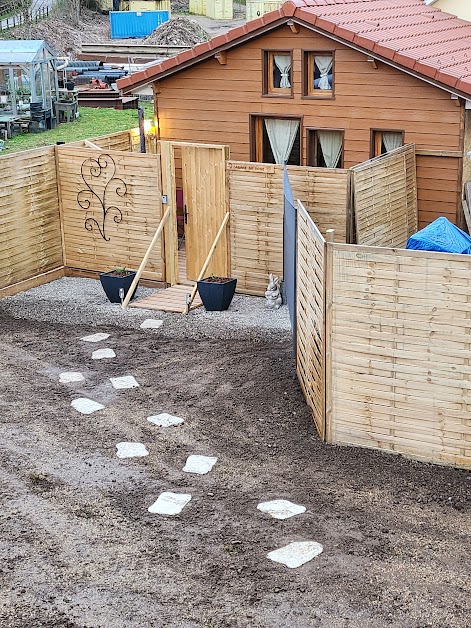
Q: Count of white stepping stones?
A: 12